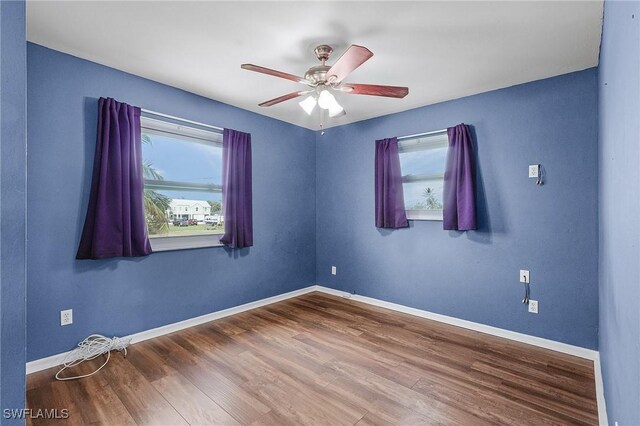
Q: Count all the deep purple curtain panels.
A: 4